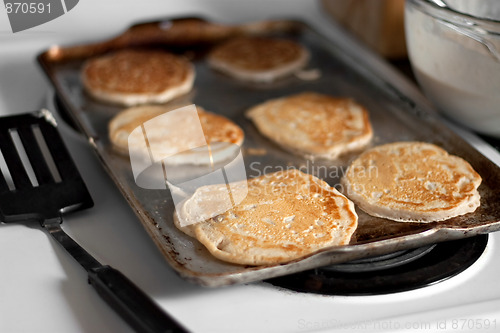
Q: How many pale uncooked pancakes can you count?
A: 0